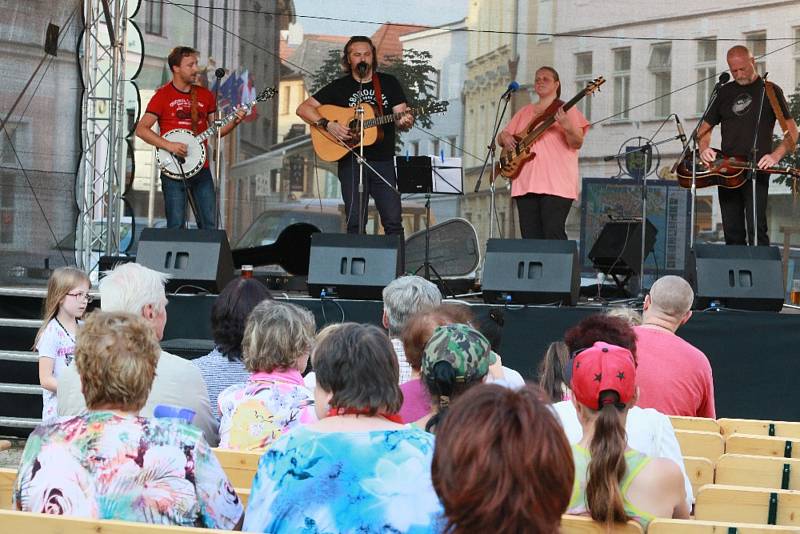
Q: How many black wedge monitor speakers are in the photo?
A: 4